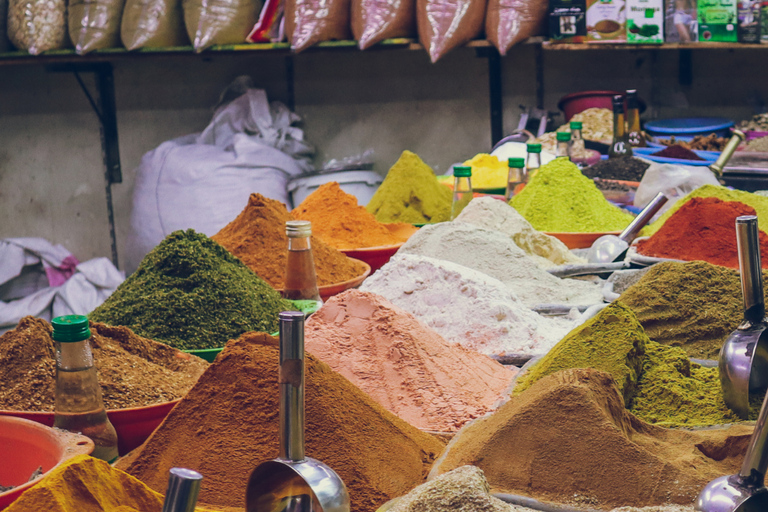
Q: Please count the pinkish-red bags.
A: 4